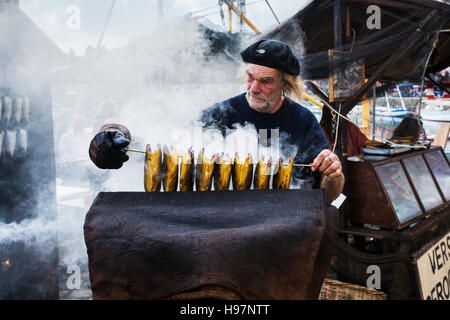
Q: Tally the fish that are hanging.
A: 8